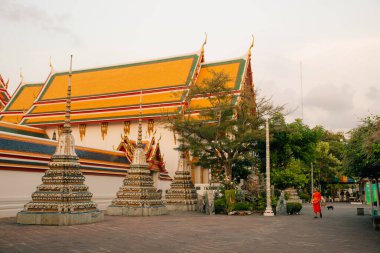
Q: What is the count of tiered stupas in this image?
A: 3